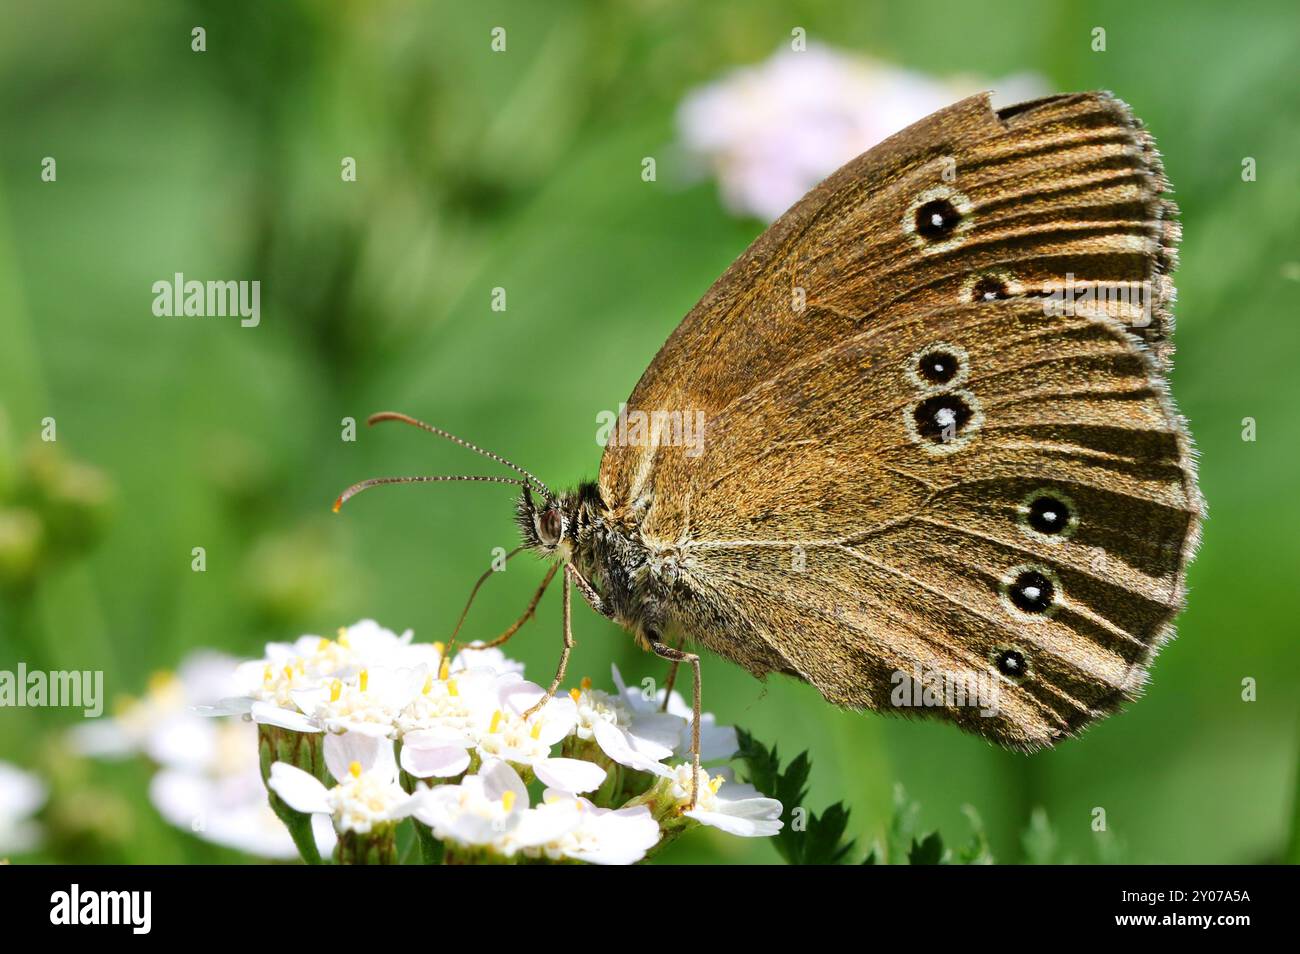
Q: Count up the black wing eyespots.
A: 7